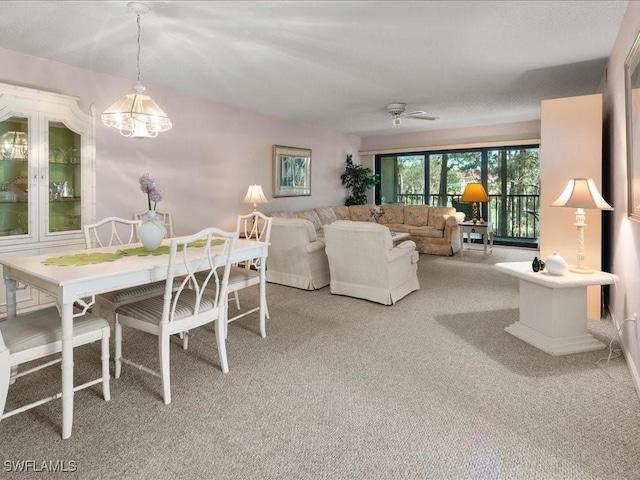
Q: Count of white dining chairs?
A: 5